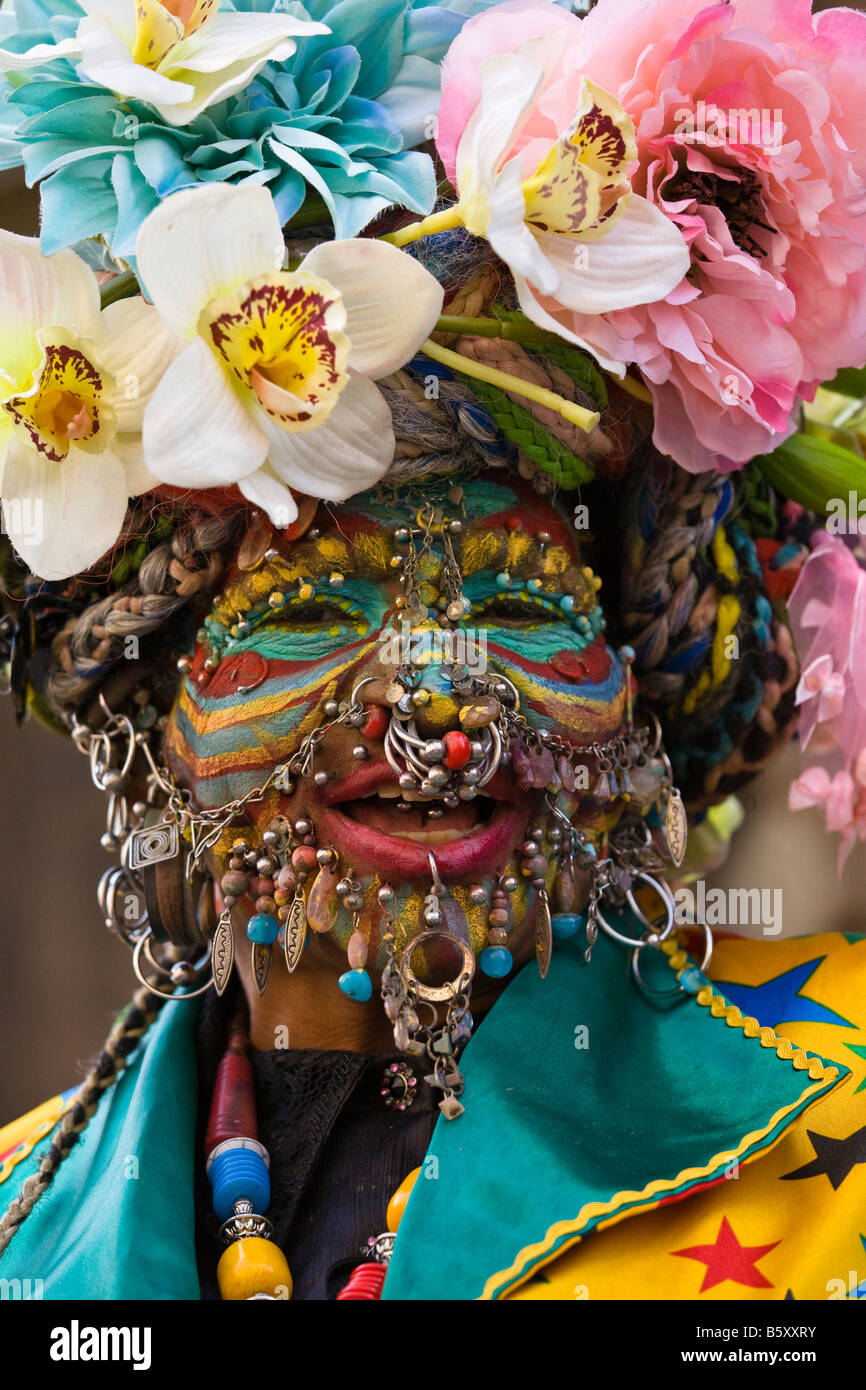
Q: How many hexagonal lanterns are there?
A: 0